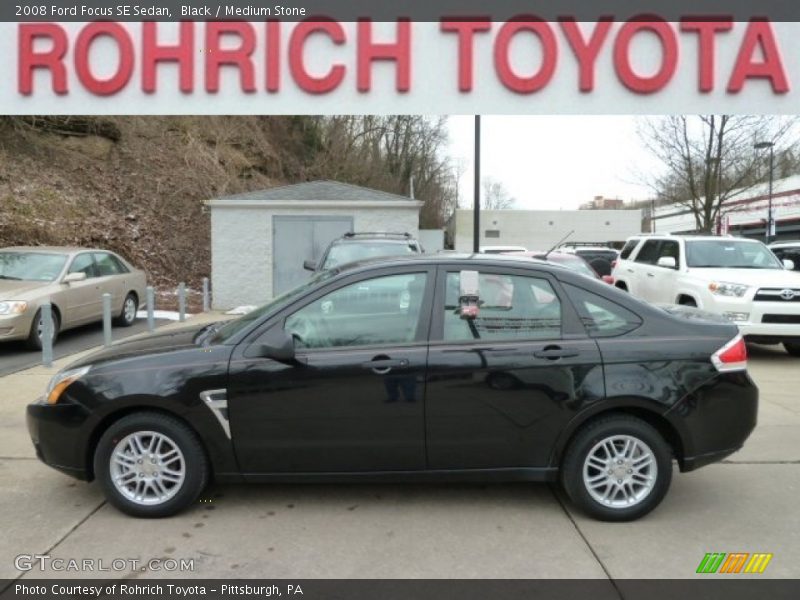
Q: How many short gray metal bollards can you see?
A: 5